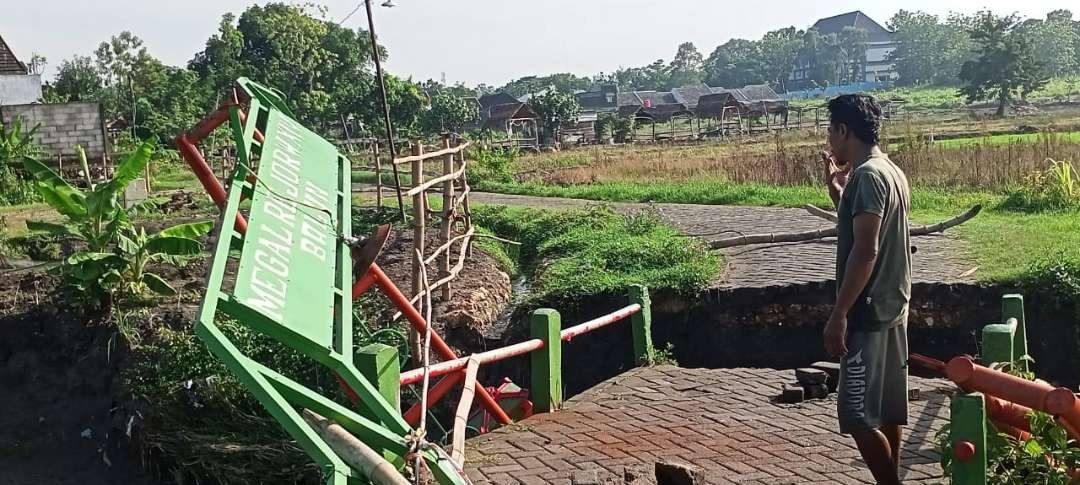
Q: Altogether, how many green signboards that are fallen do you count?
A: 1